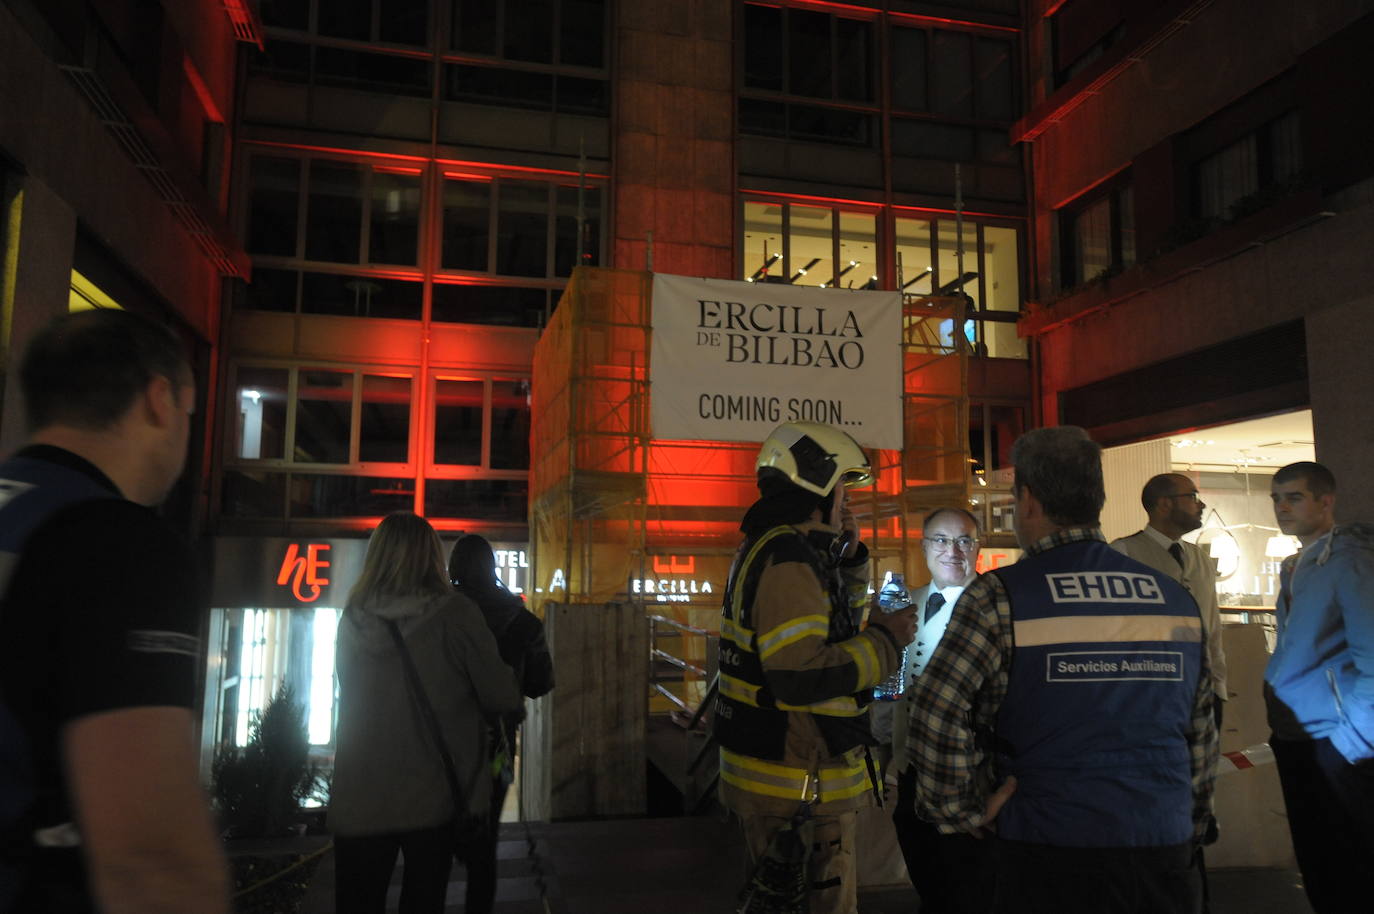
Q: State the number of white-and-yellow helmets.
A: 1